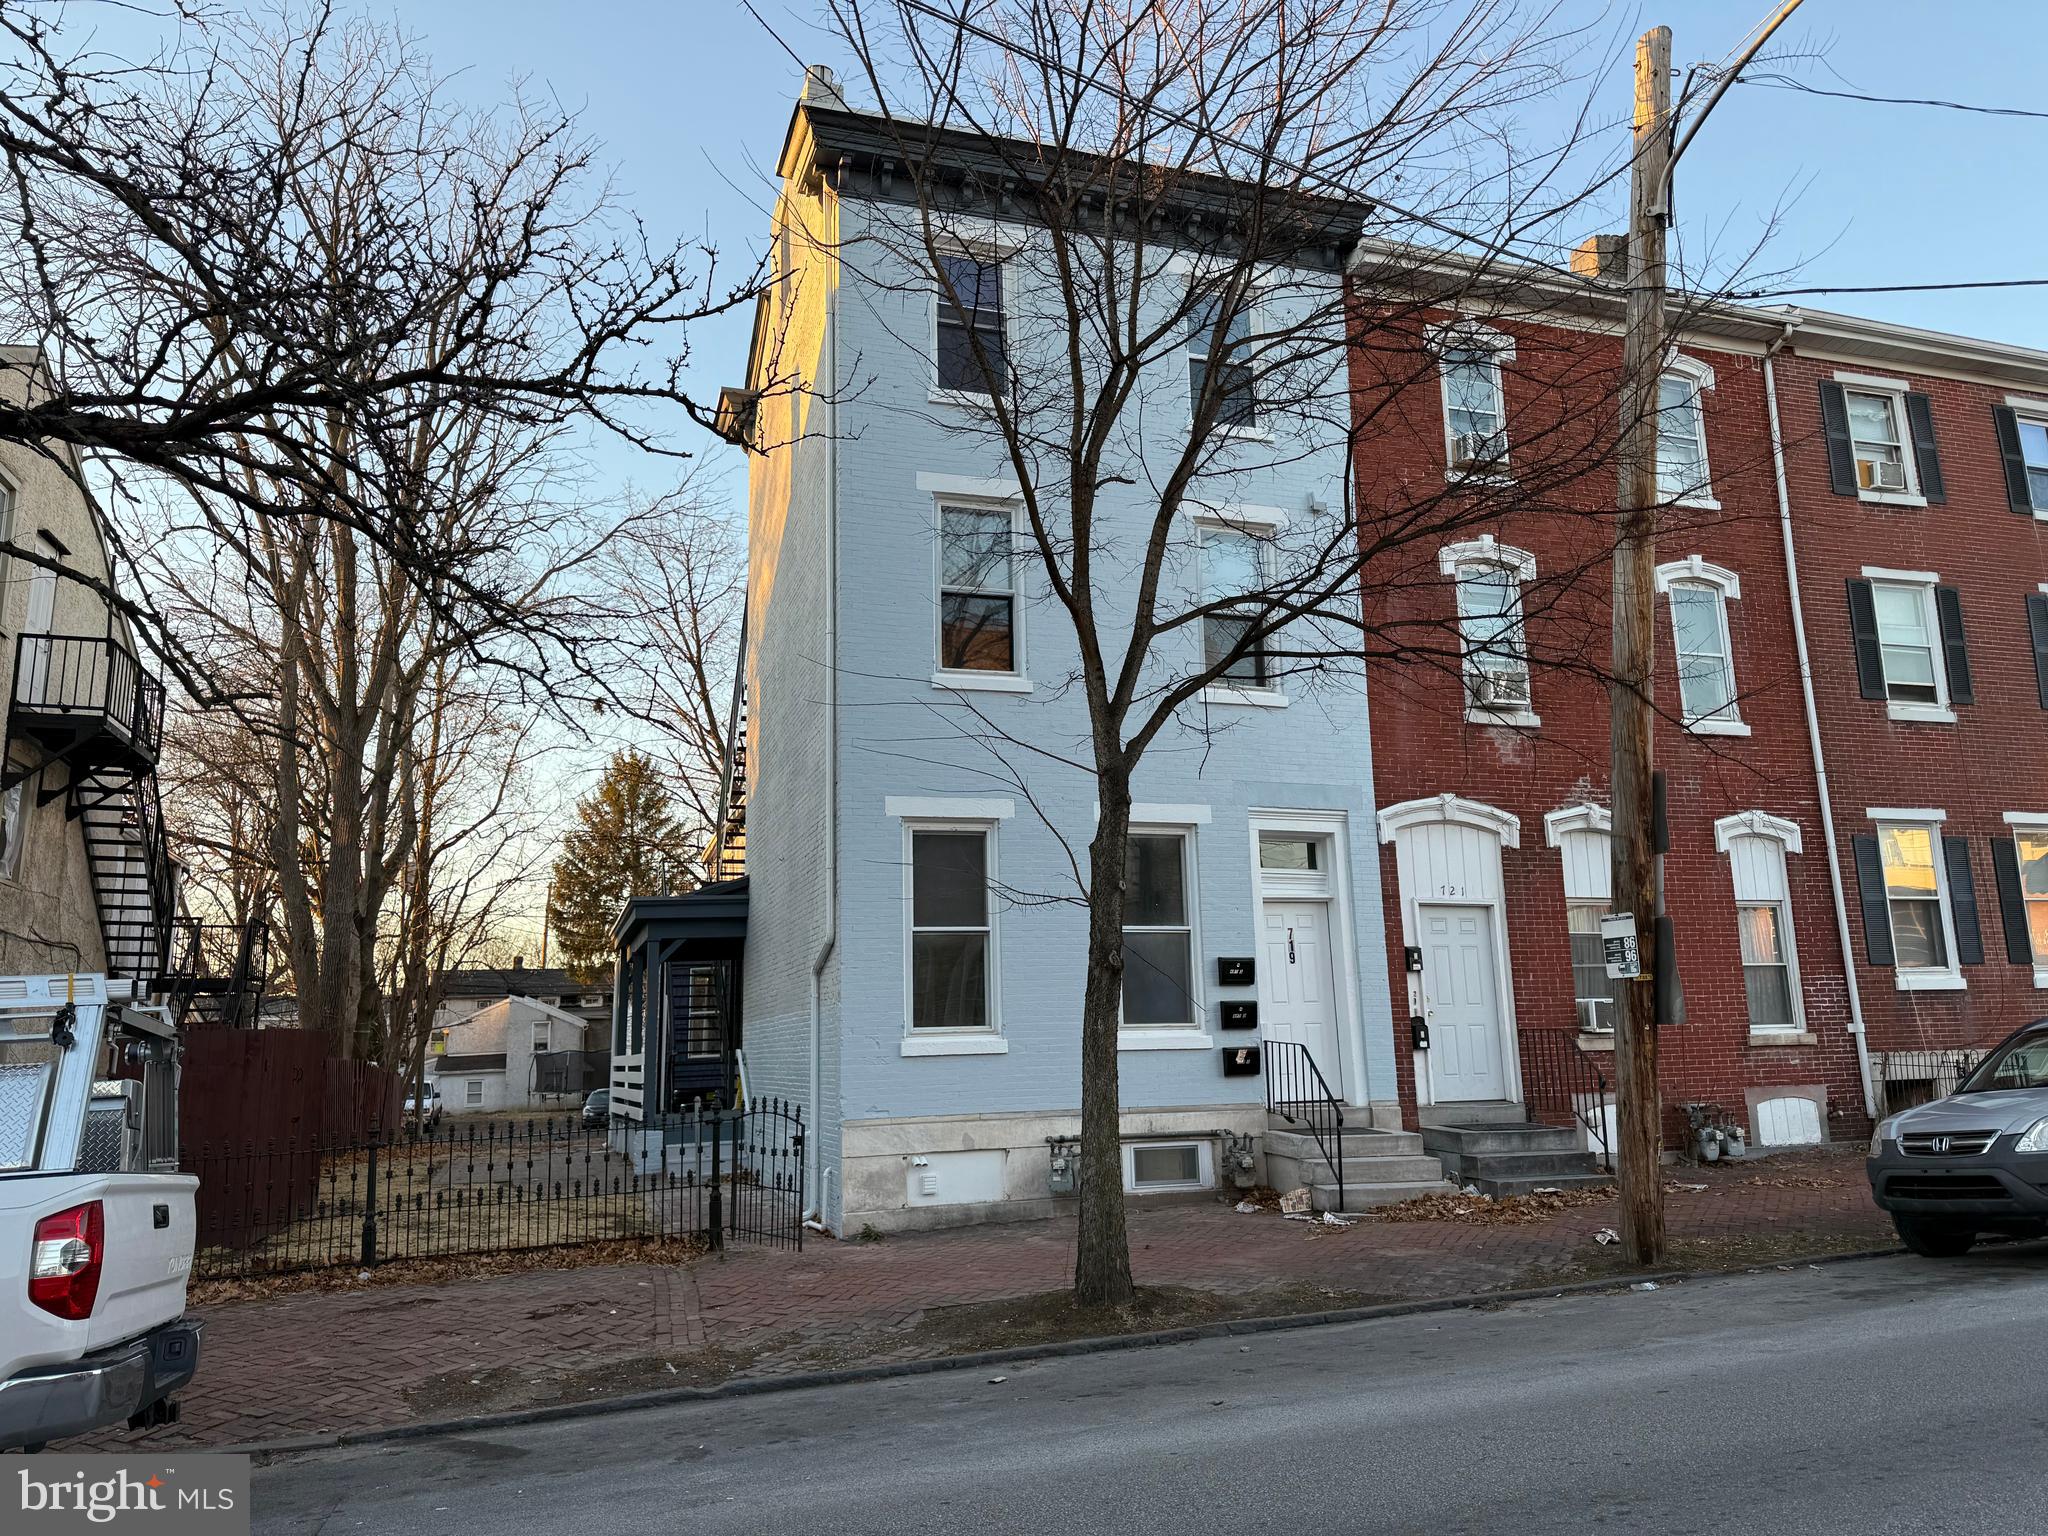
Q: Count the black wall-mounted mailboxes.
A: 5